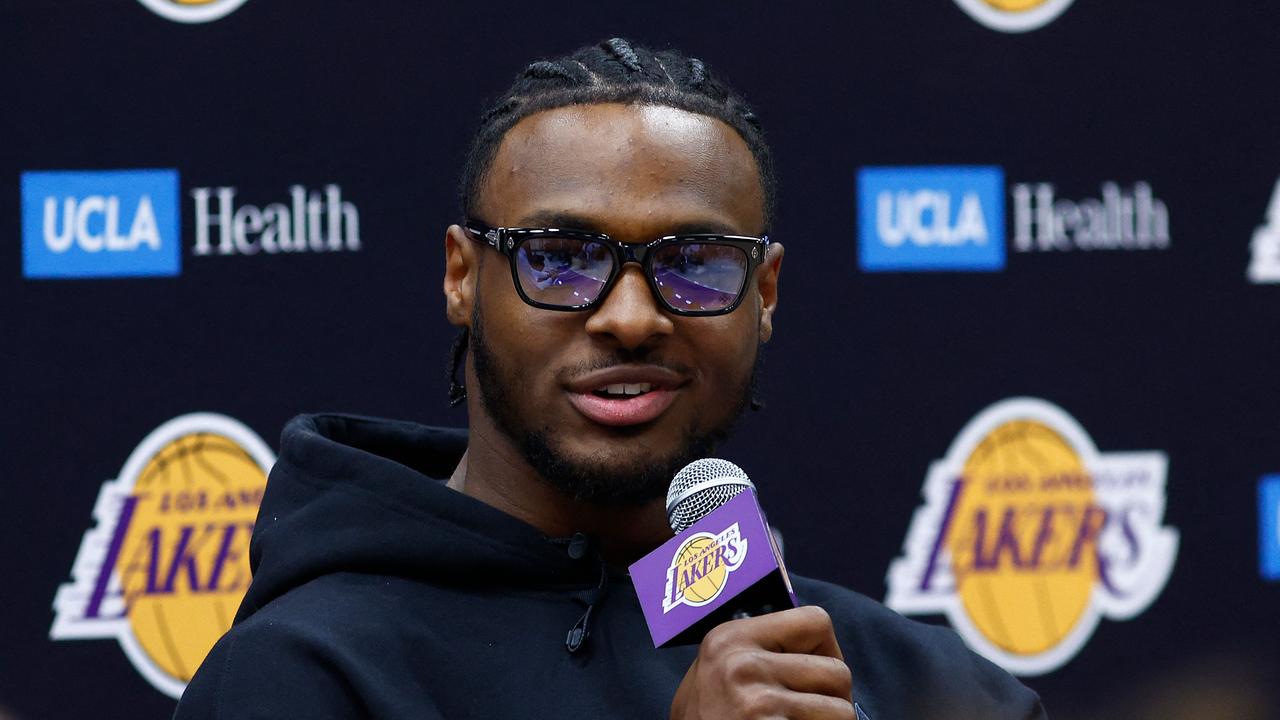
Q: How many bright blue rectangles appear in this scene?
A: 3